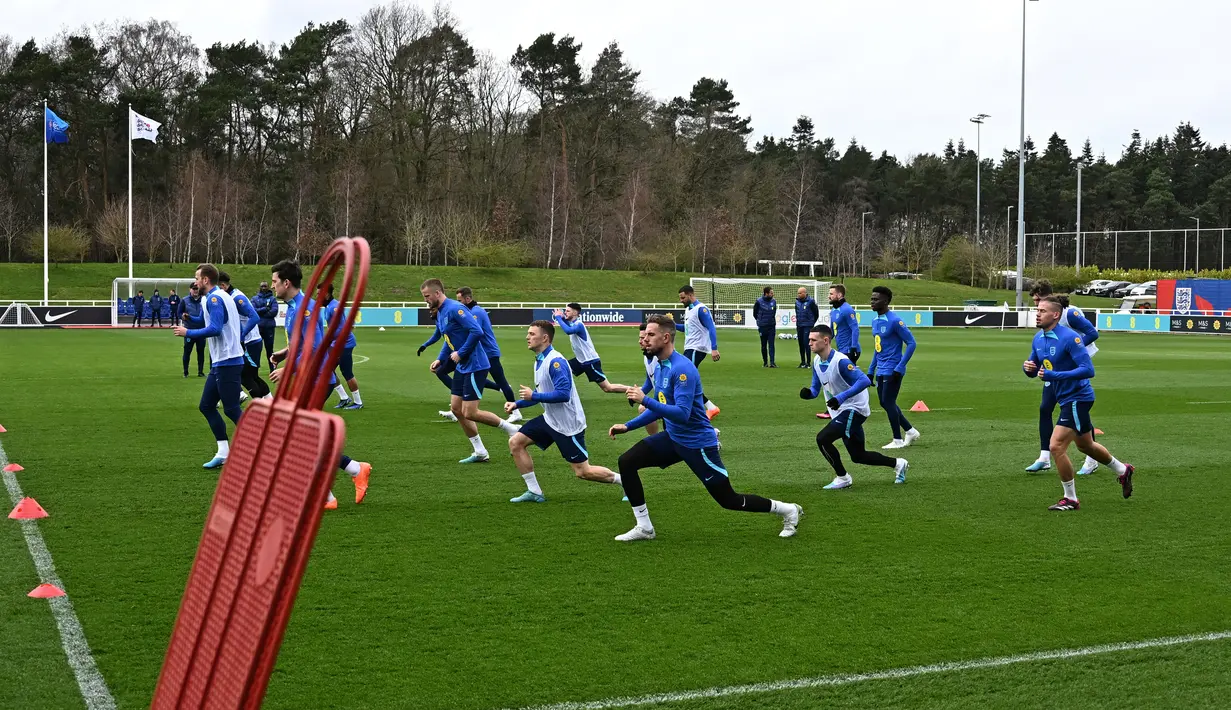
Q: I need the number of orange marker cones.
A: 6